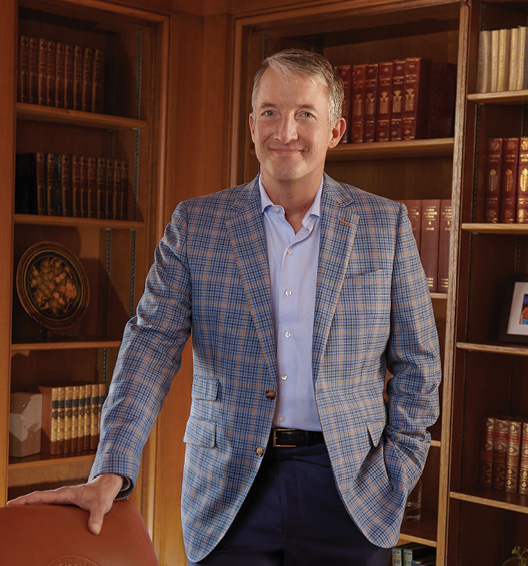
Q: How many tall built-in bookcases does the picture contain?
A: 3